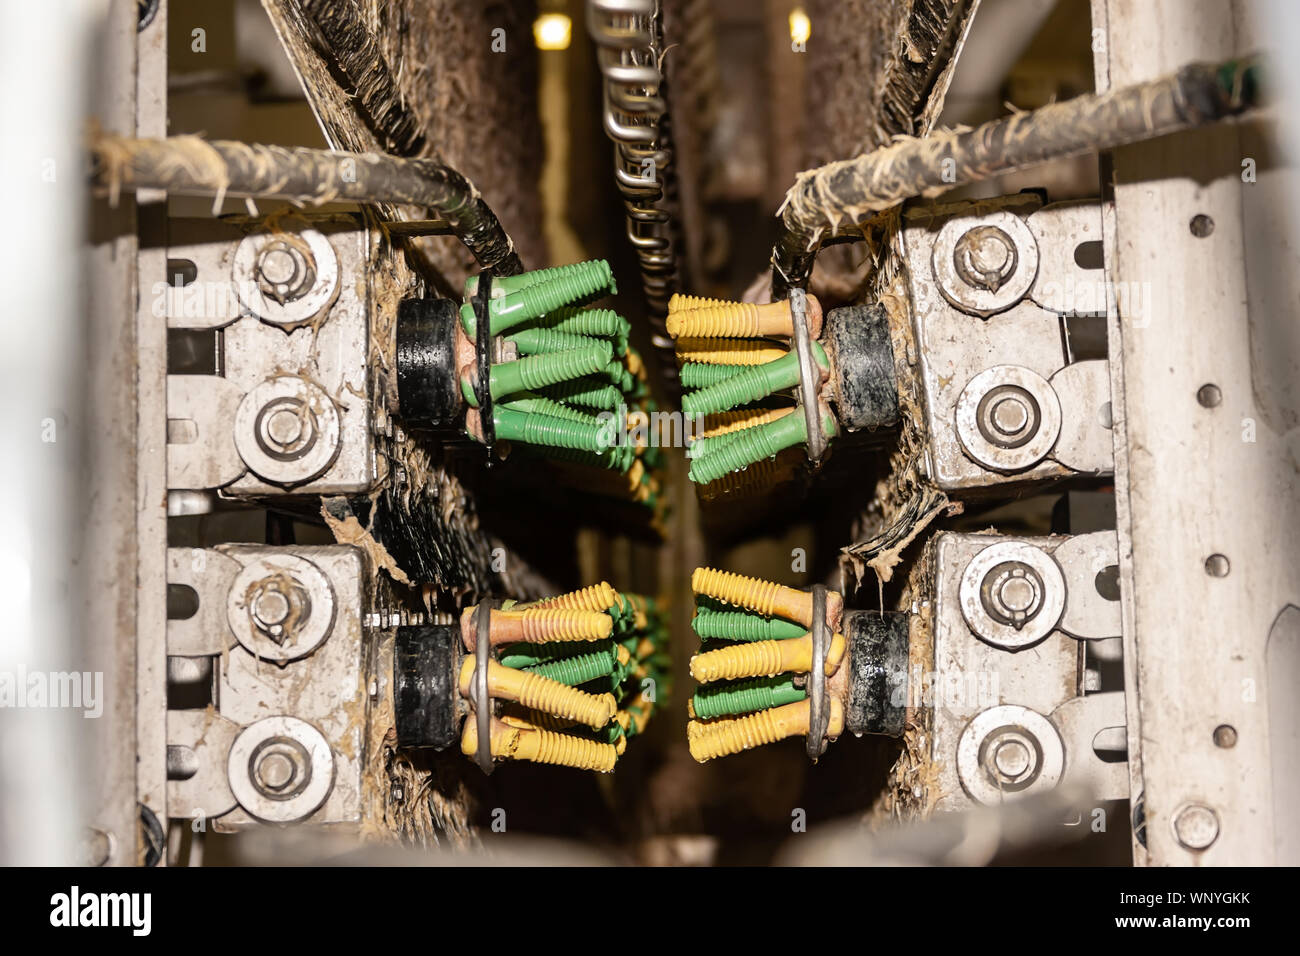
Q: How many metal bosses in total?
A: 8